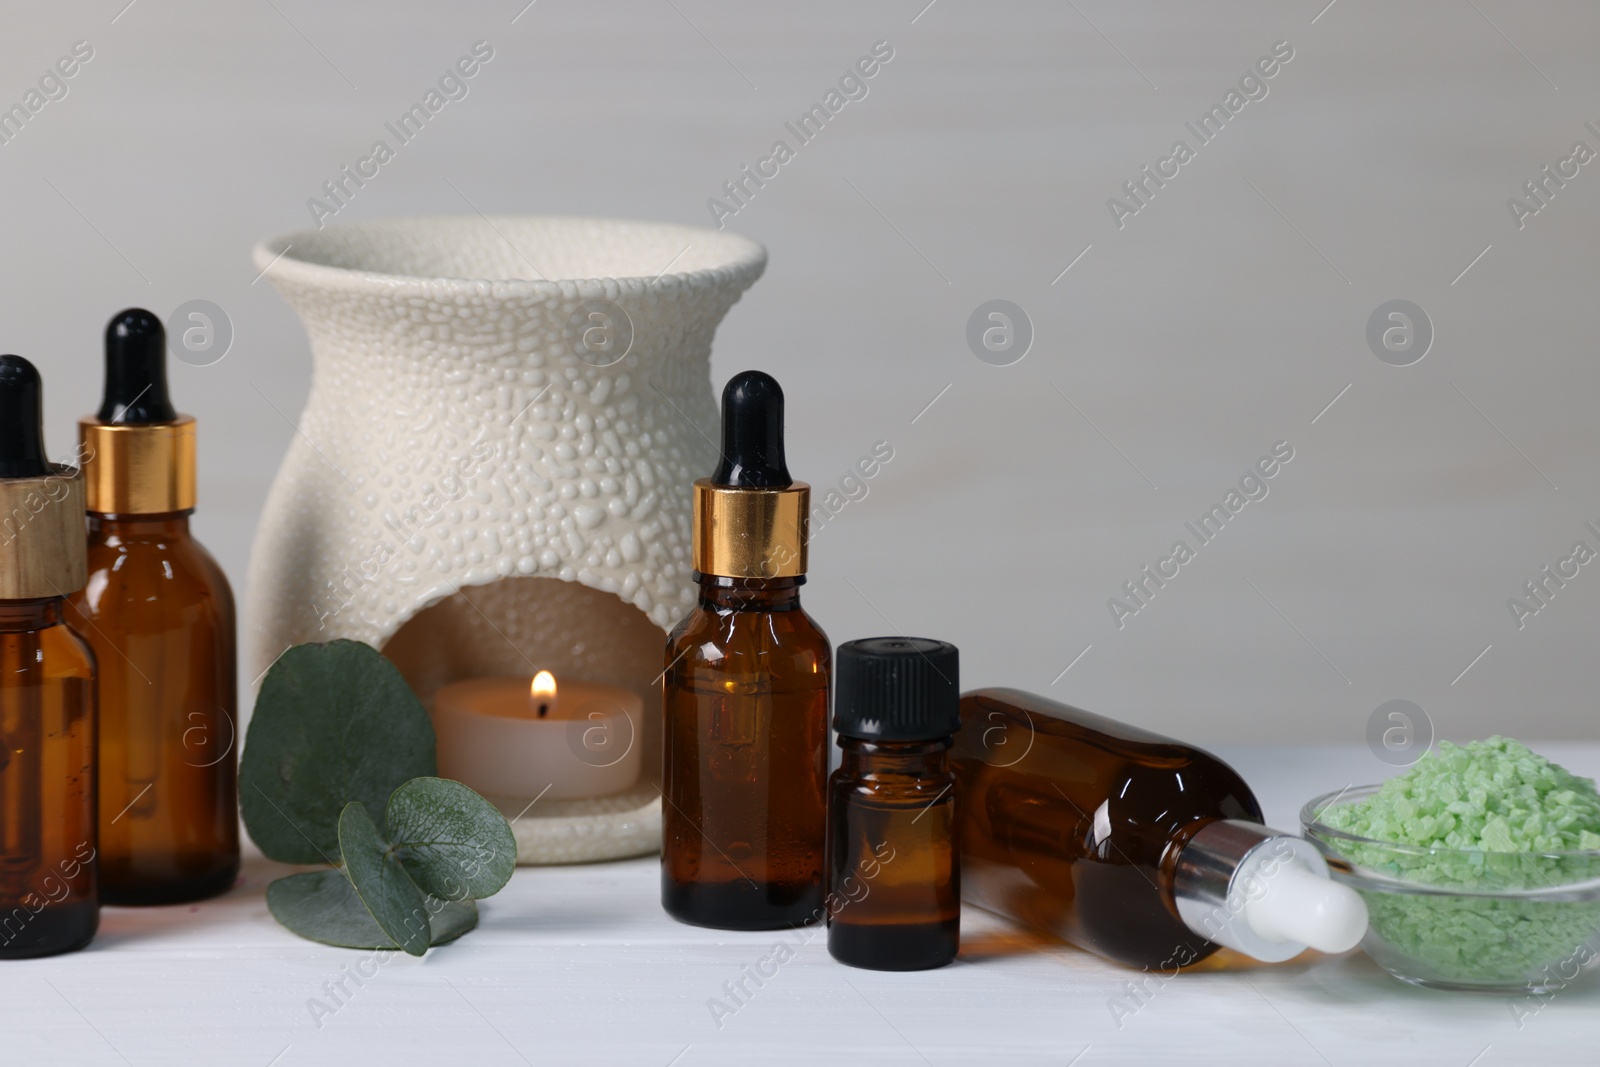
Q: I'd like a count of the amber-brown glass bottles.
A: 5